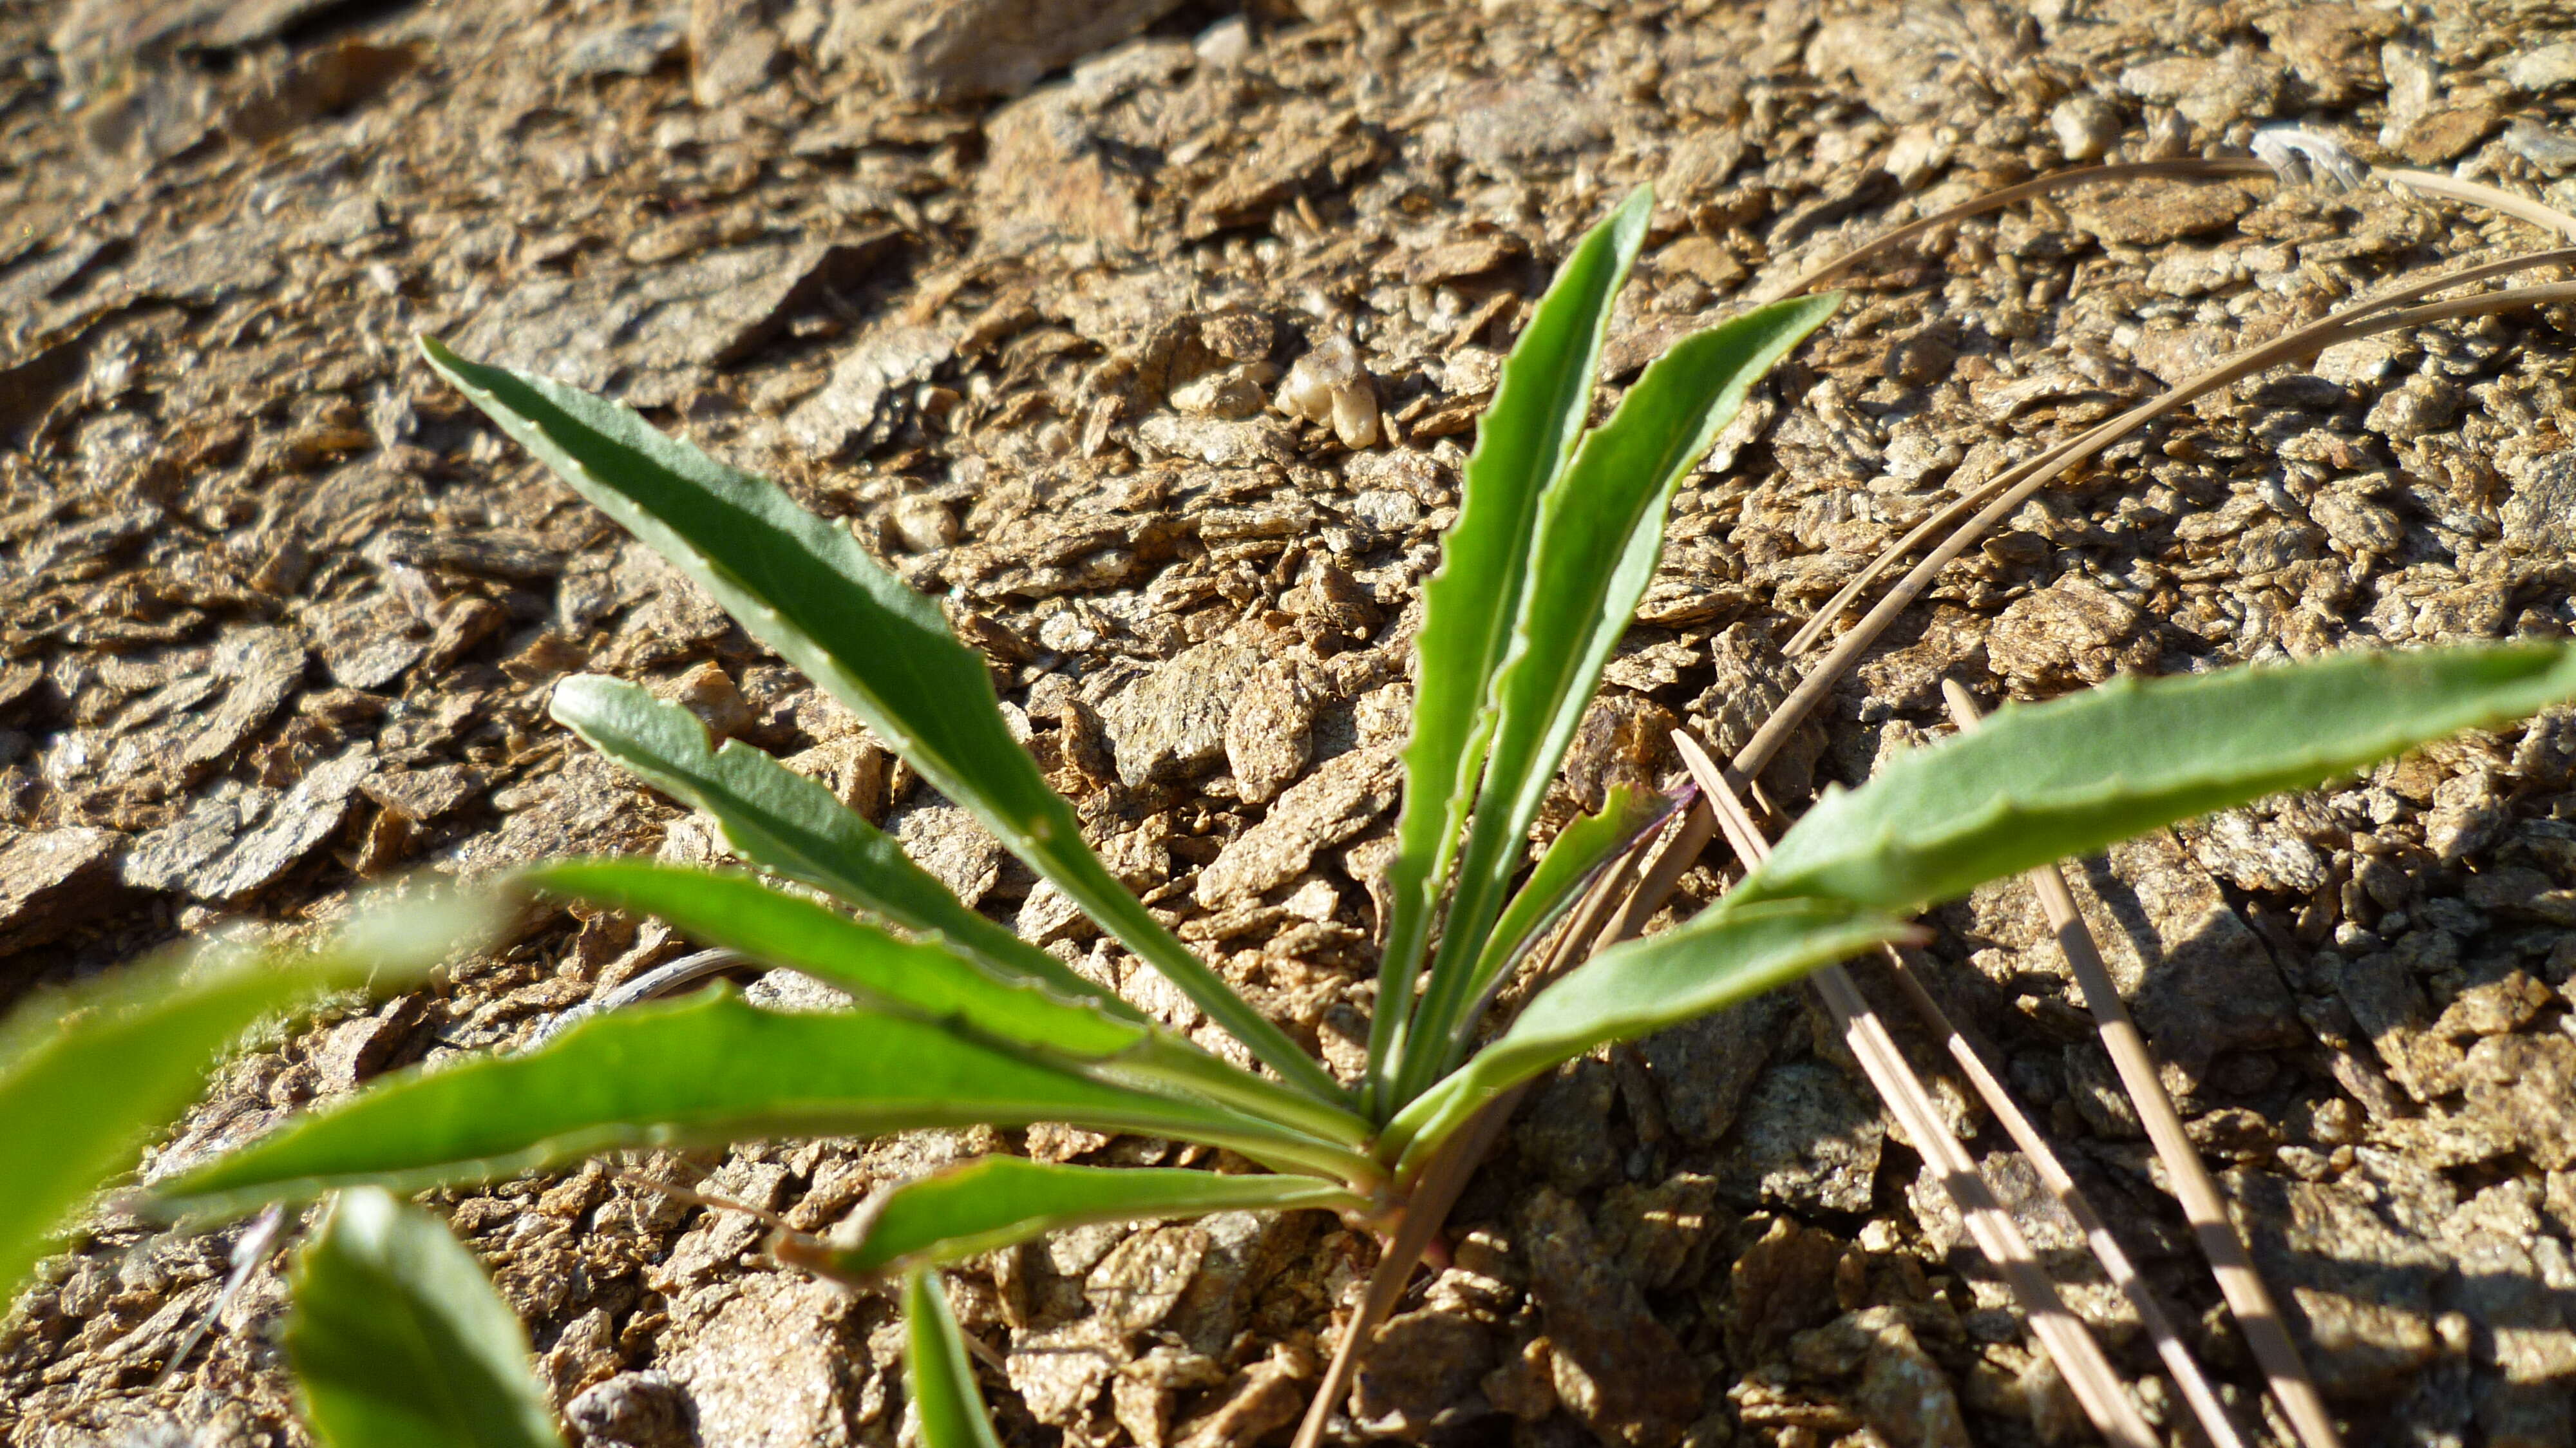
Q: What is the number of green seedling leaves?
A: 13